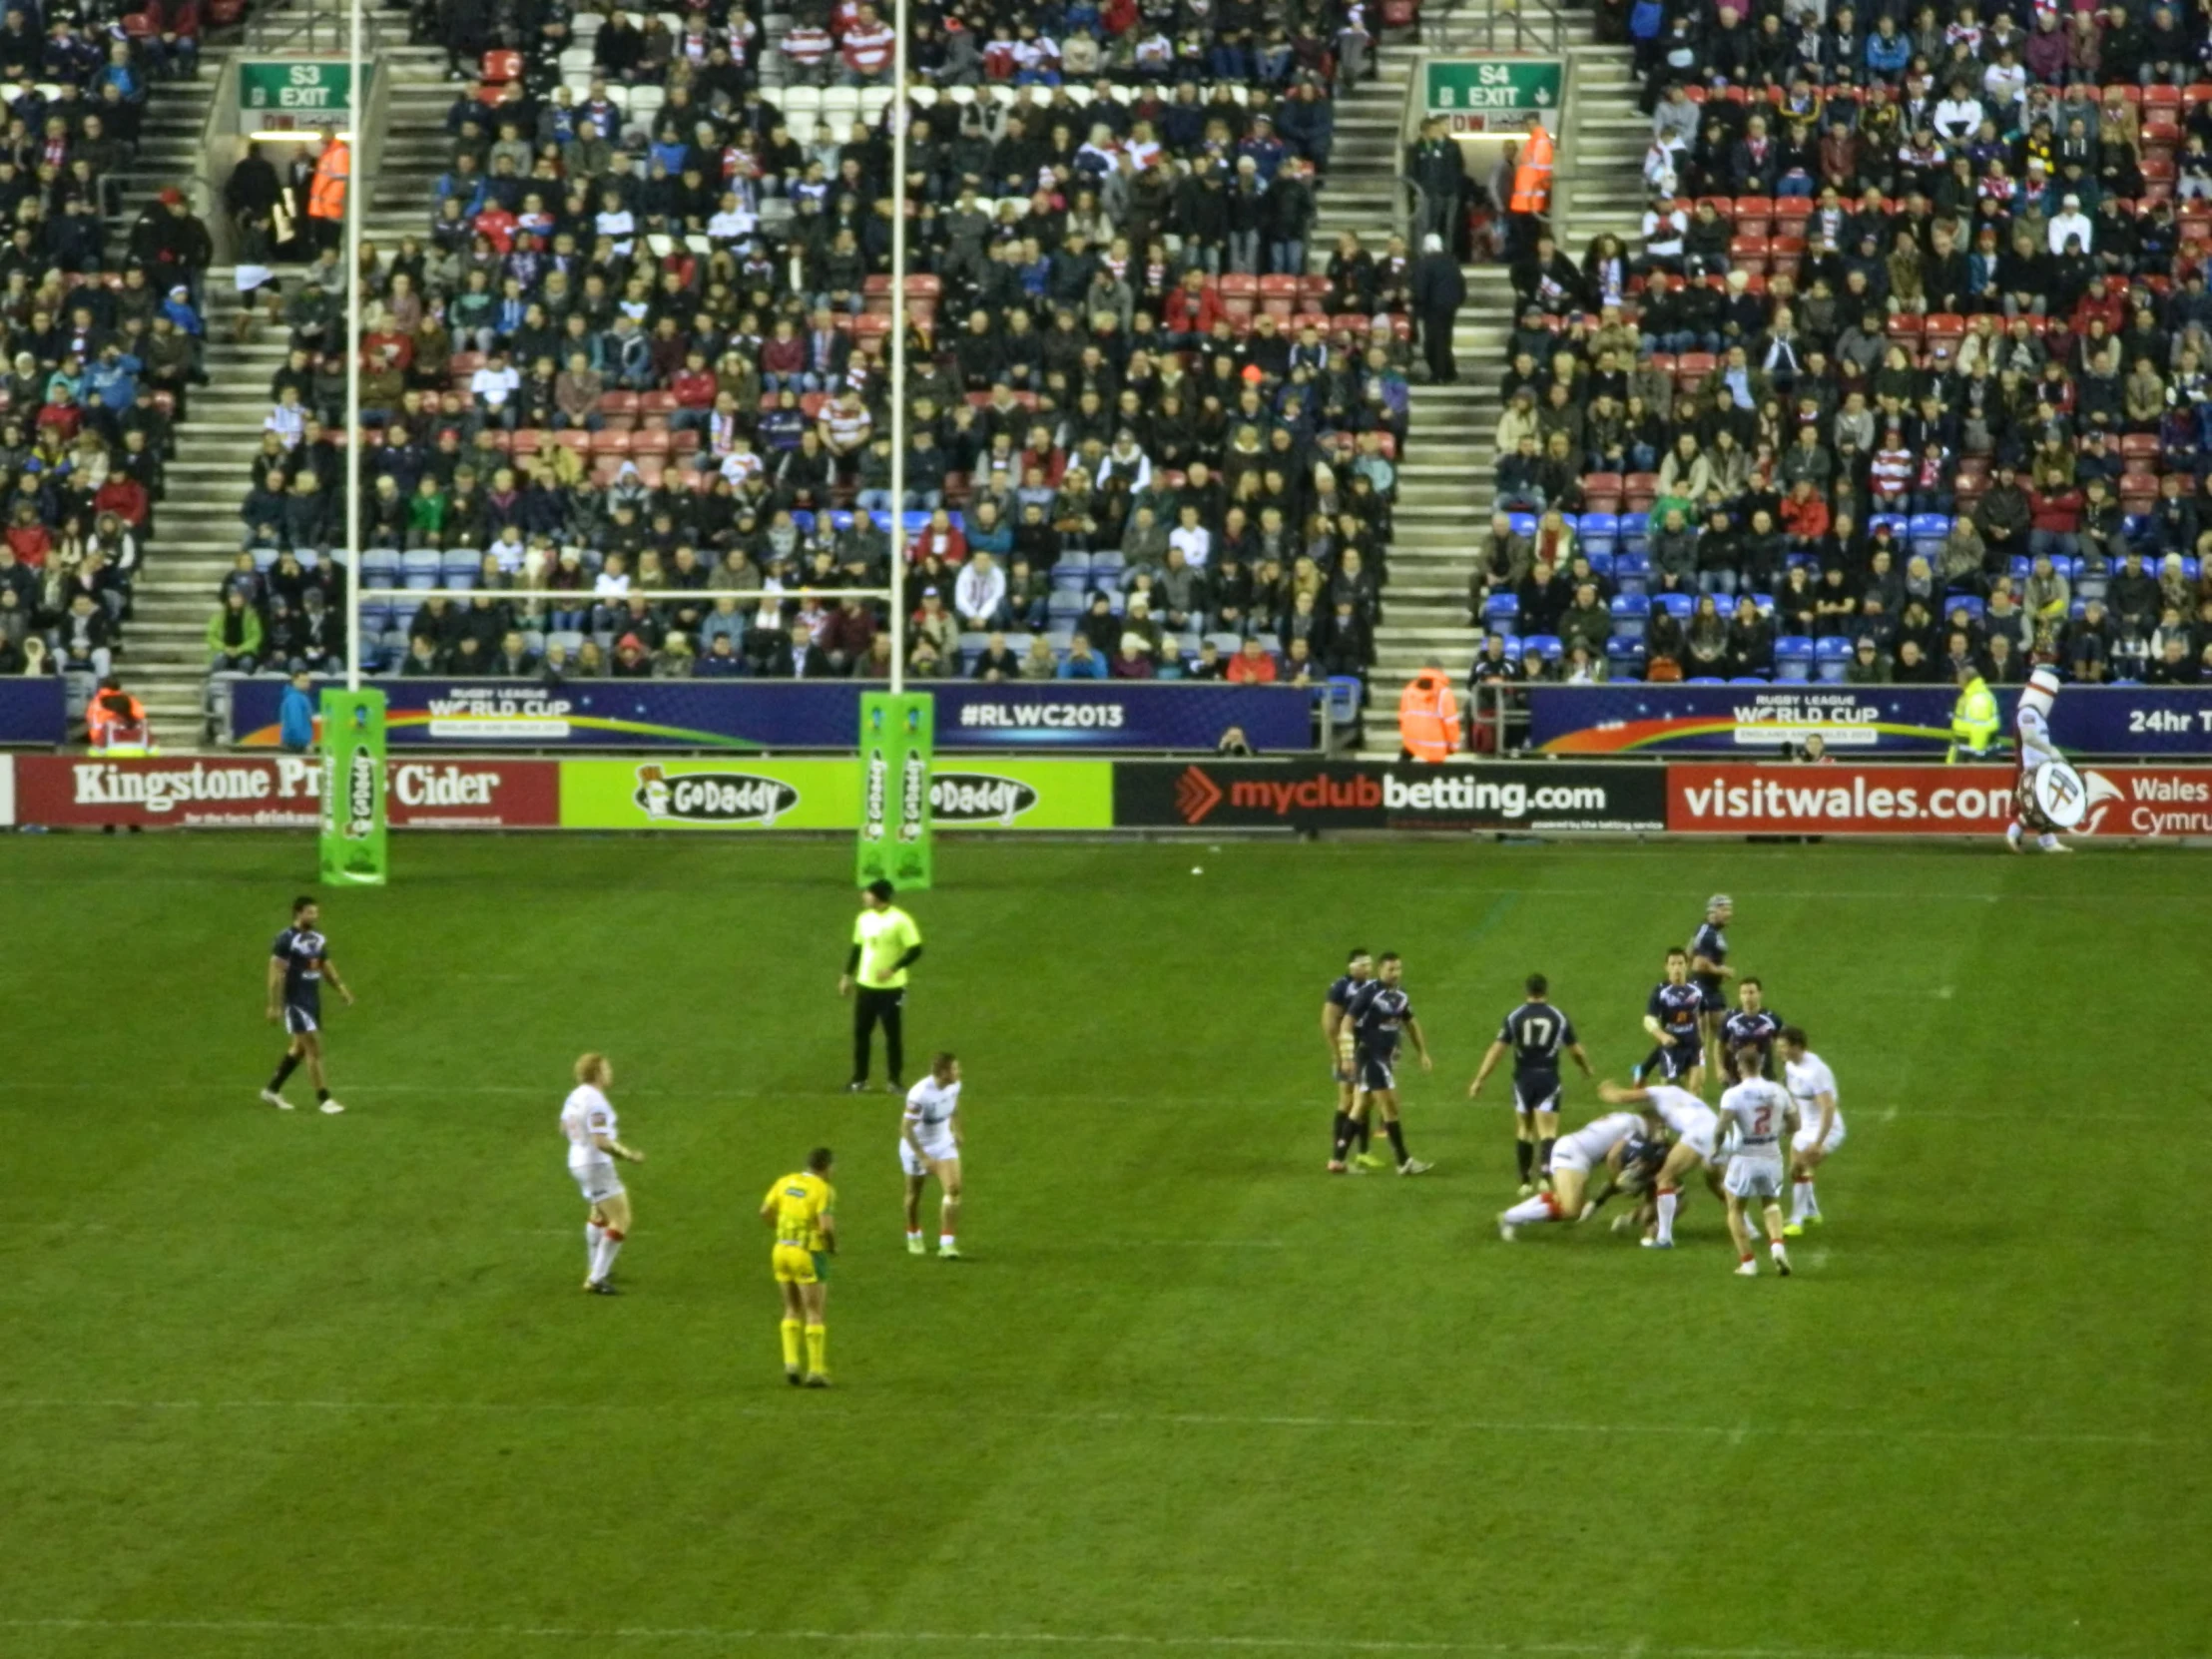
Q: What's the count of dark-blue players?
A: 8